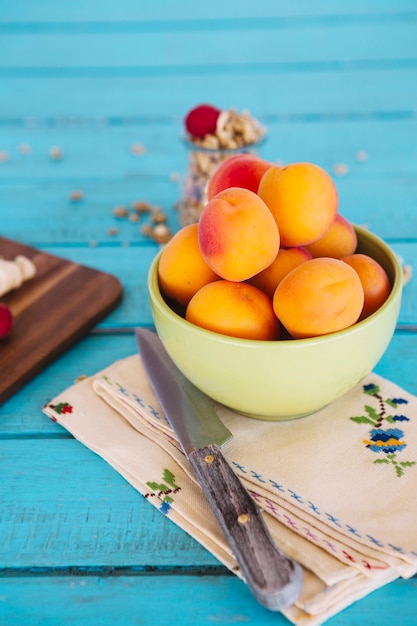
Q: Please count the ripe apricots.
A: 9